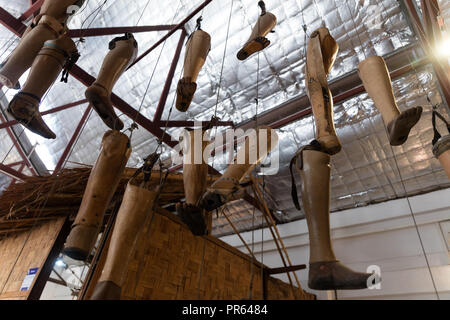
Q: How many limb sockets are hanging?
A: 13